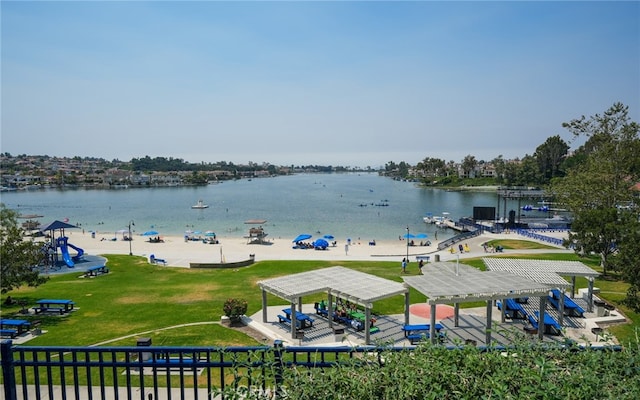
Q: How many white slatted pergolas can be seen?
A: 3